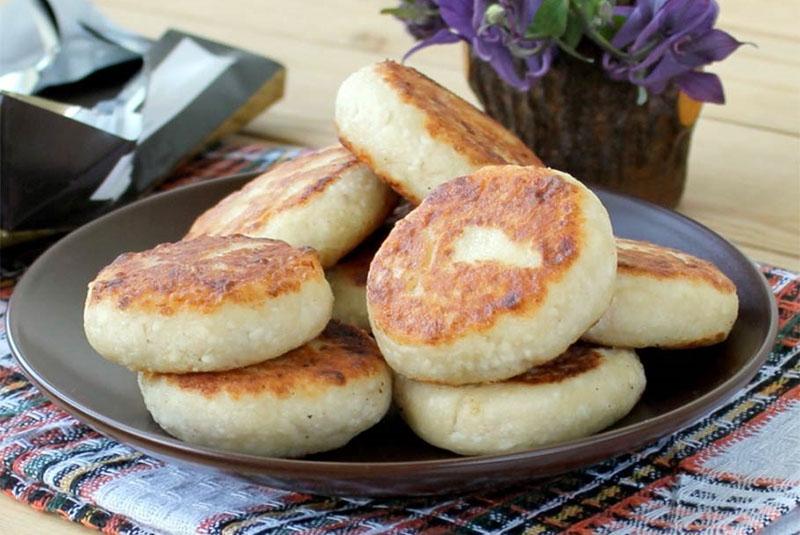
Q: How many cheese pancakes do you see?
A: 8